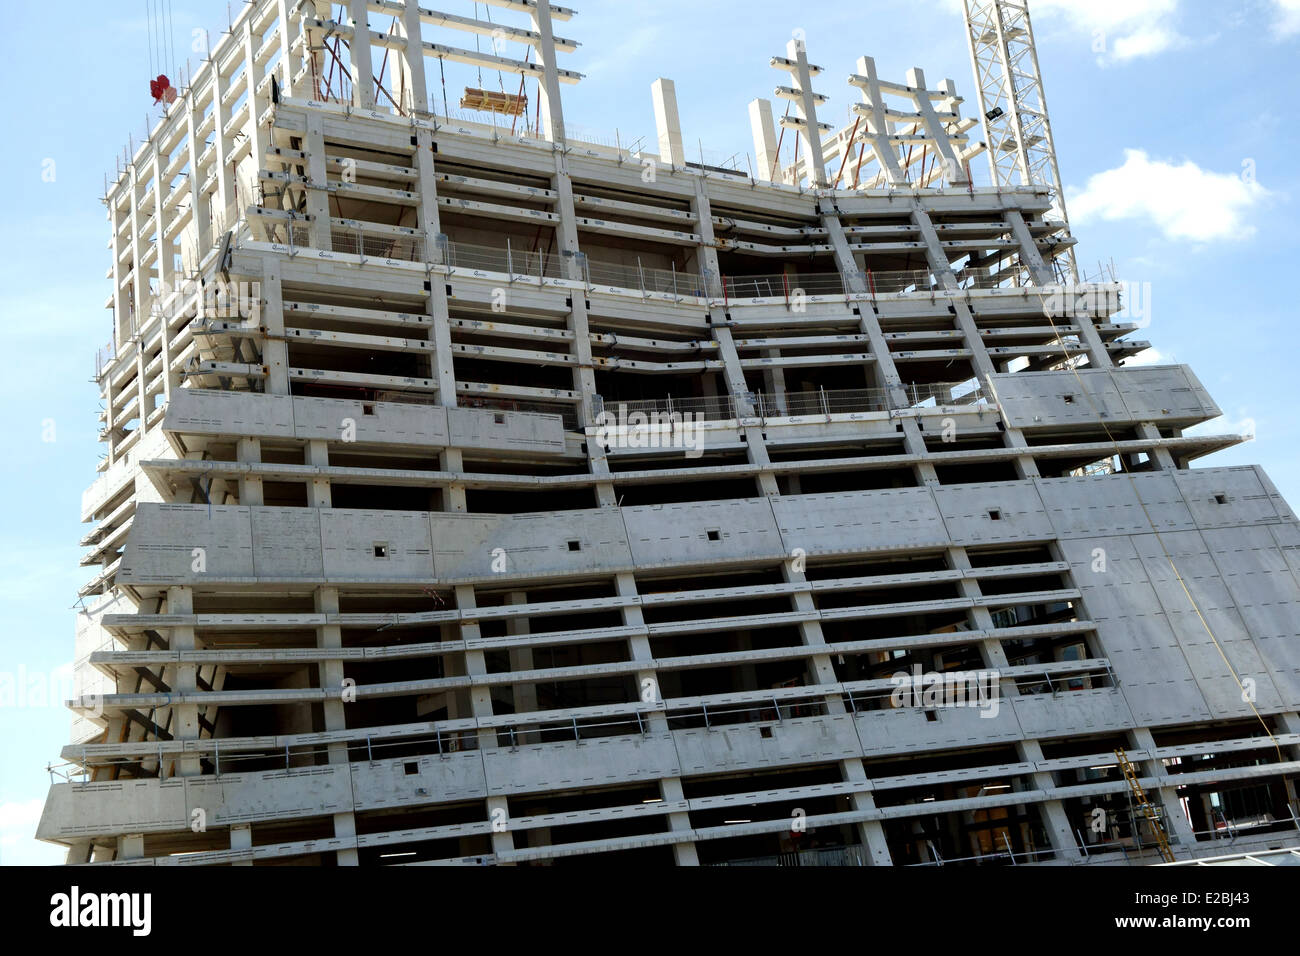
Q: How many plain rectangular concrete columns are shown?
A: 2